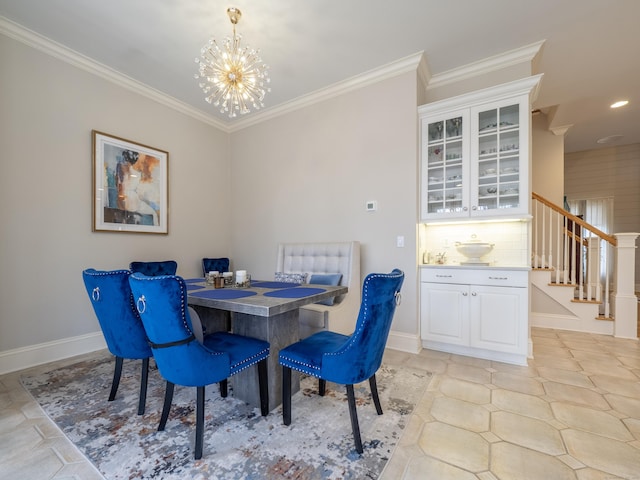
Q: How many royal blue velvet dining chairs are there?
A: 5